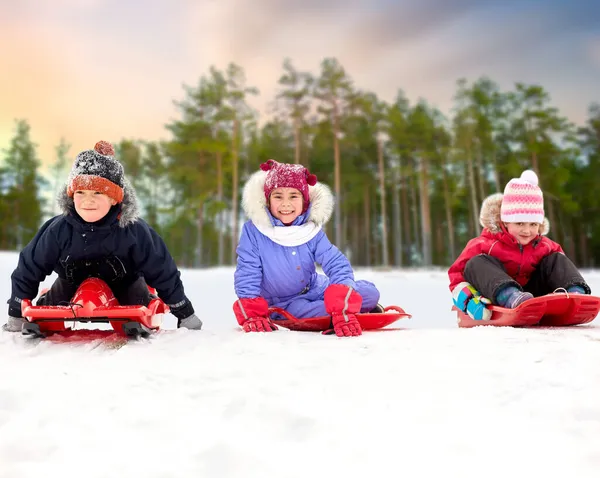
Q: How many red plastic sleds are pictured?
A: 3